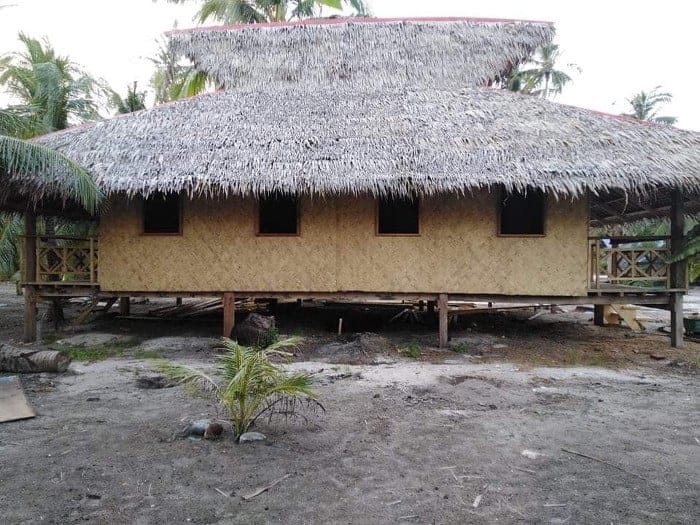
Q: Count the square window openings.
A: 4